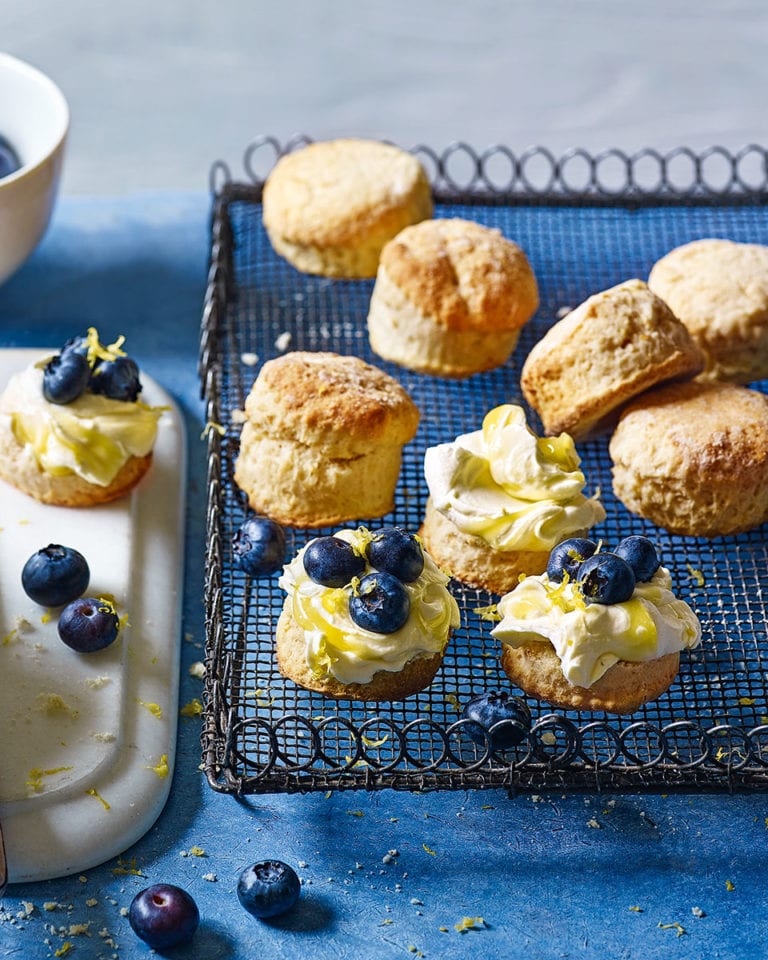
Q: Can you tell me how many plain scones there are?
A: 6